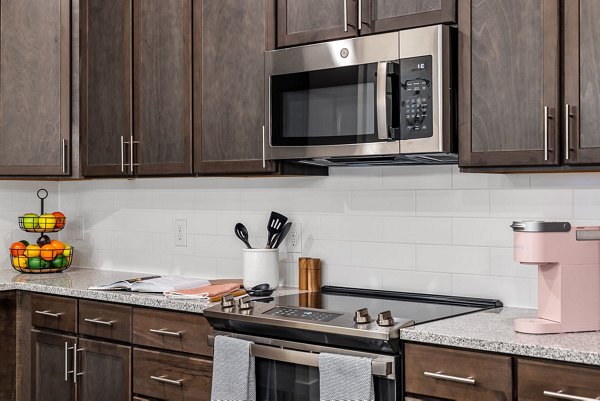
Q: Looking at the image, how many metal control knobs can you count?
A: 4